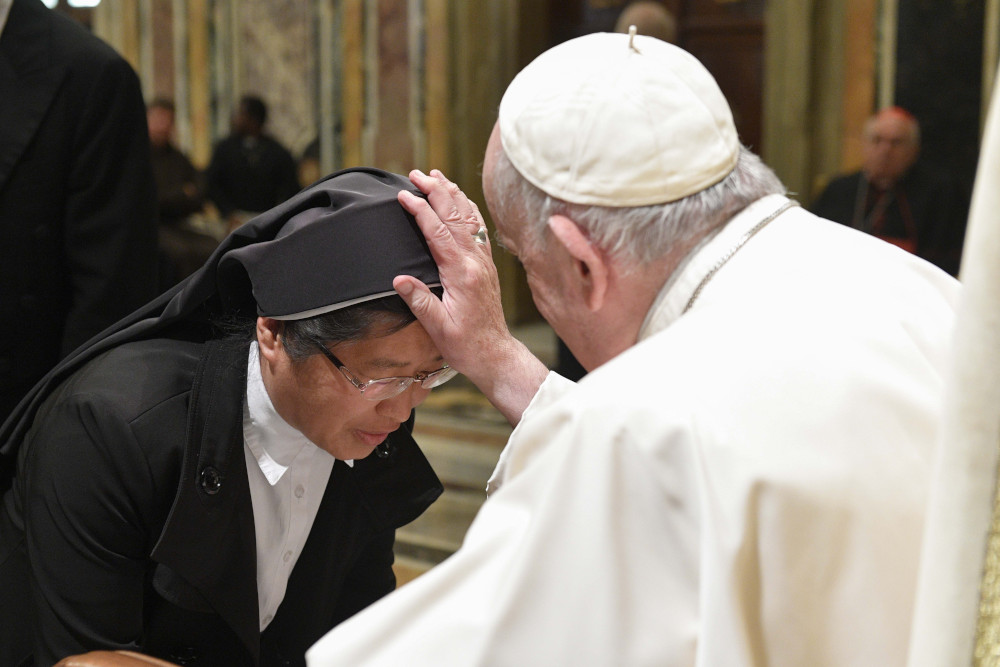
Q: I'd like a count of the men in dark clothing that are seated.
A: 3